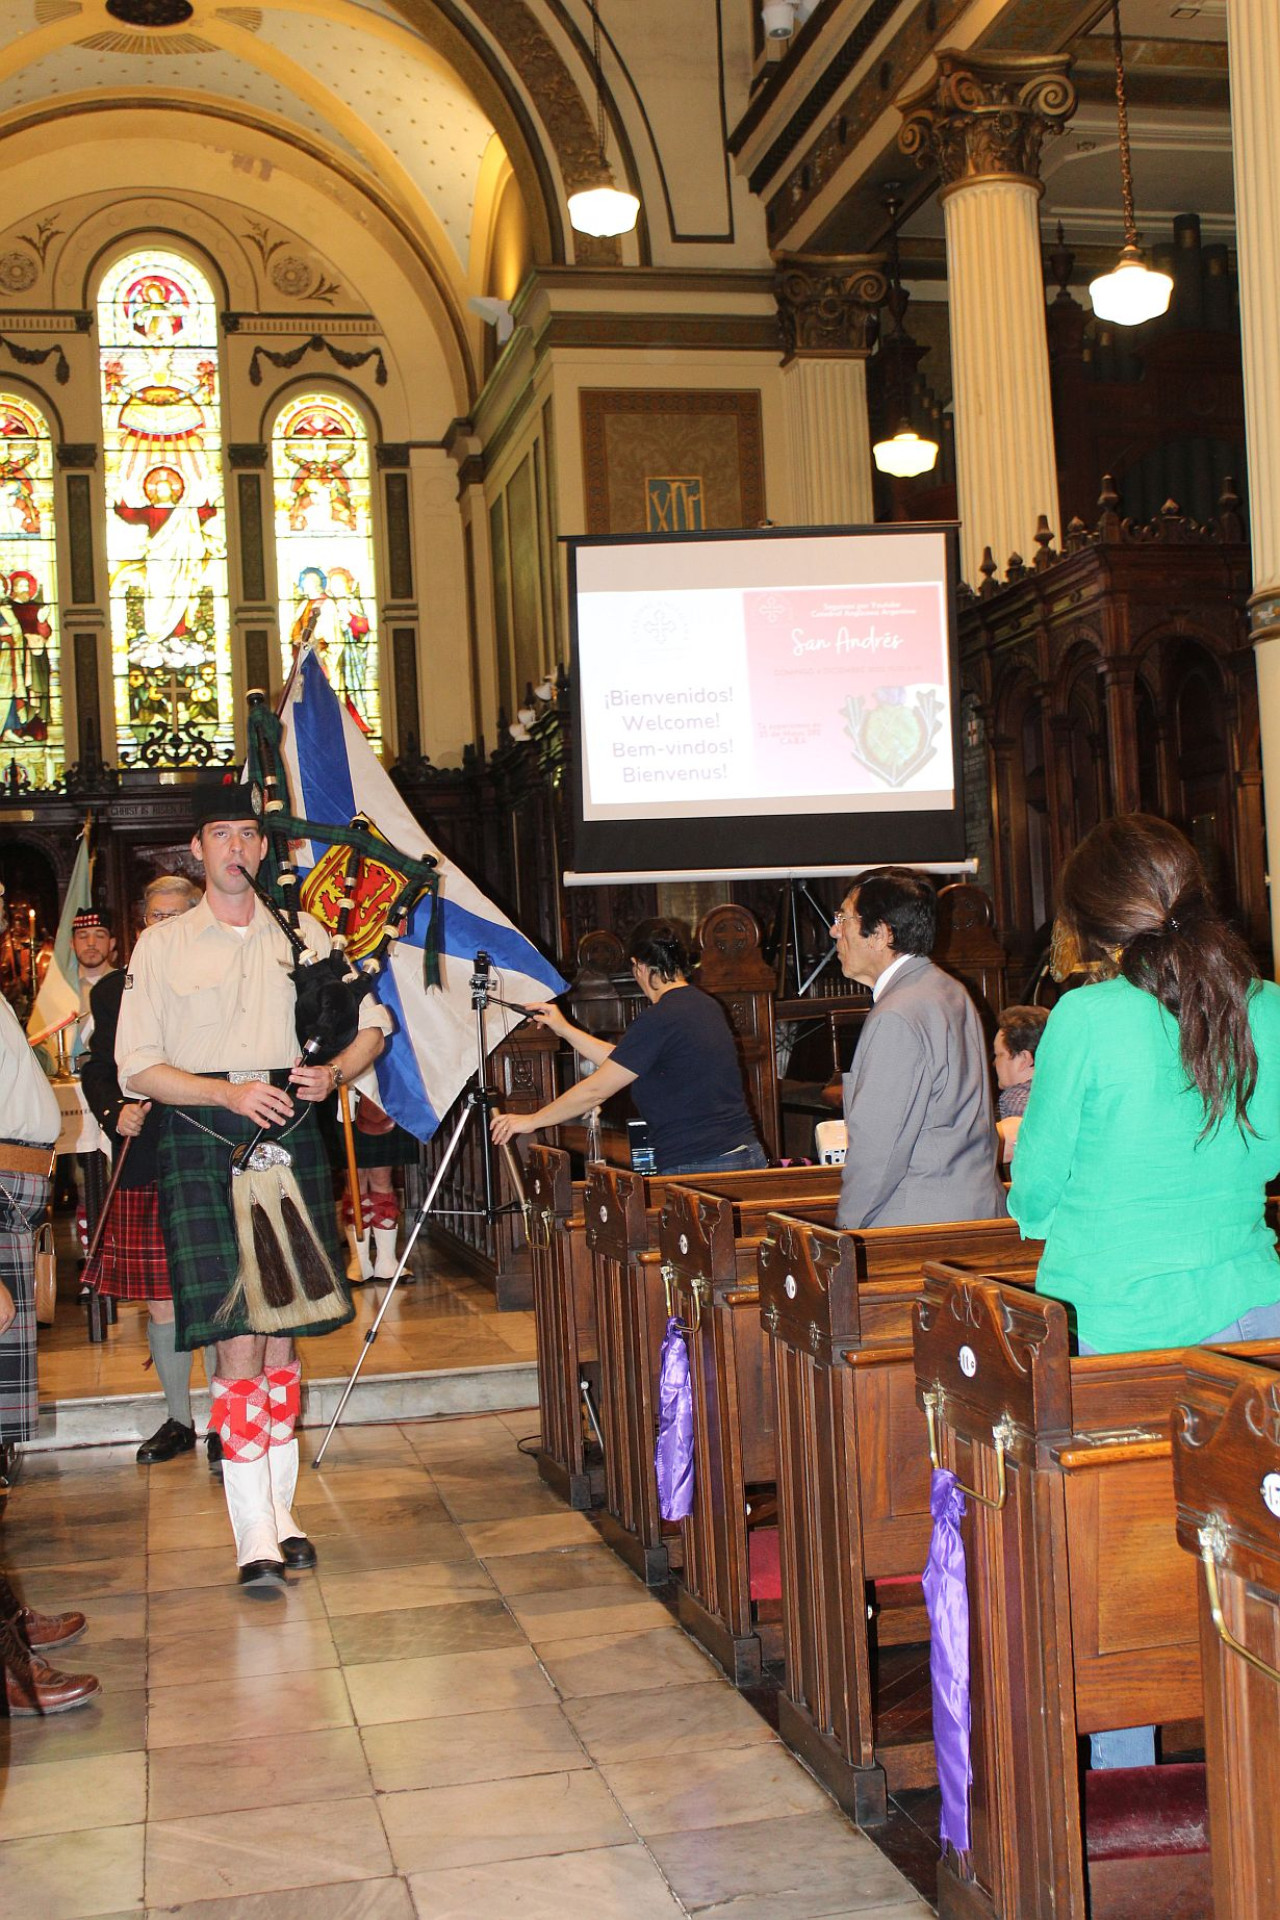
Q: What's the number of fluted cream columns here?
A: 3